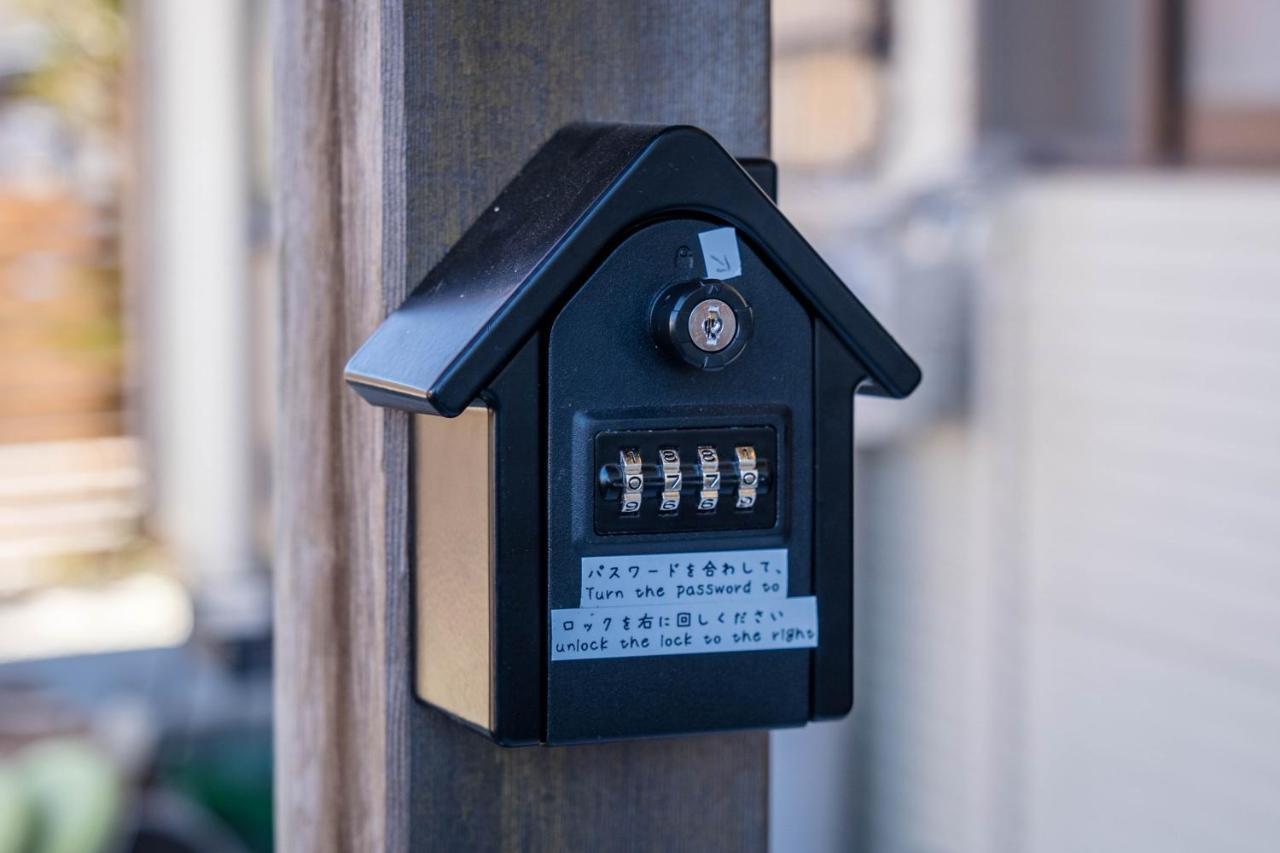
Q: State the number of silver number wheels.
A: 4